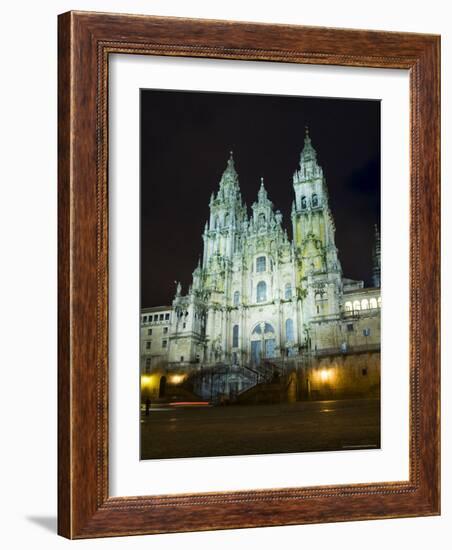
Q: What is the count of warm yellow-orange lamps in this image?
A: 3